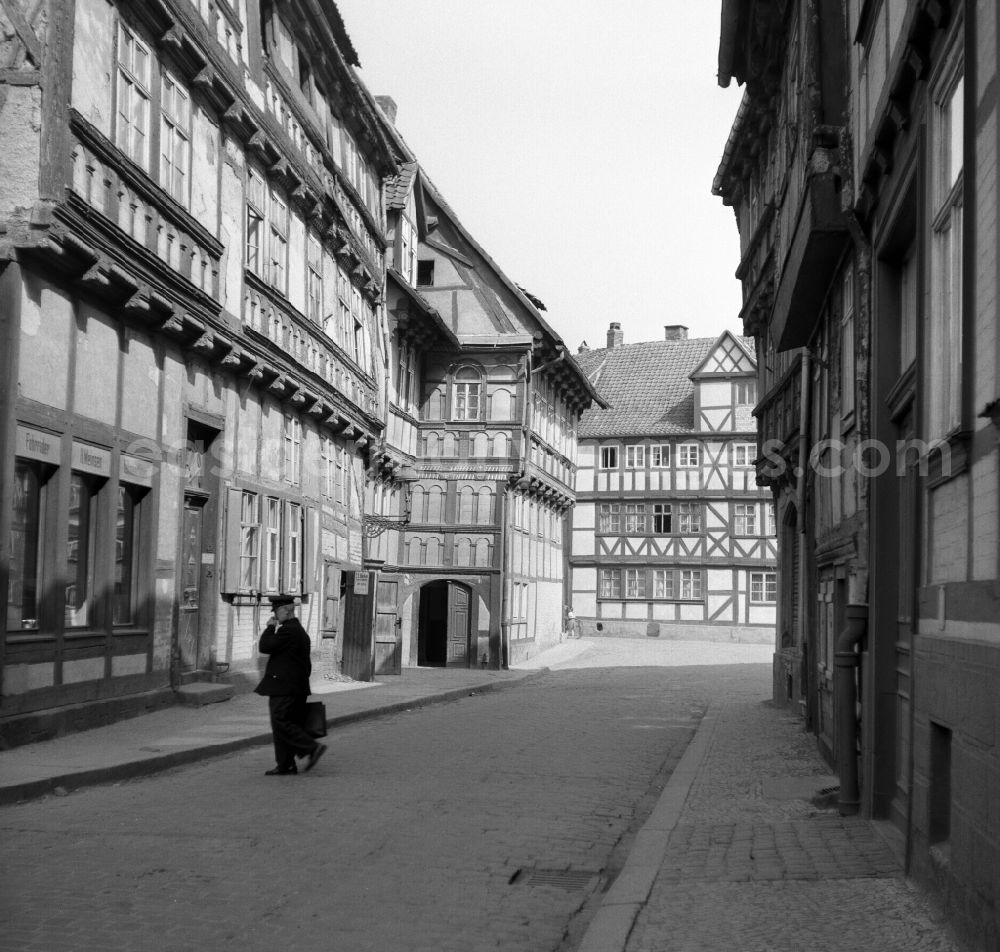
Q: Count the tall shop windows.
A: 3